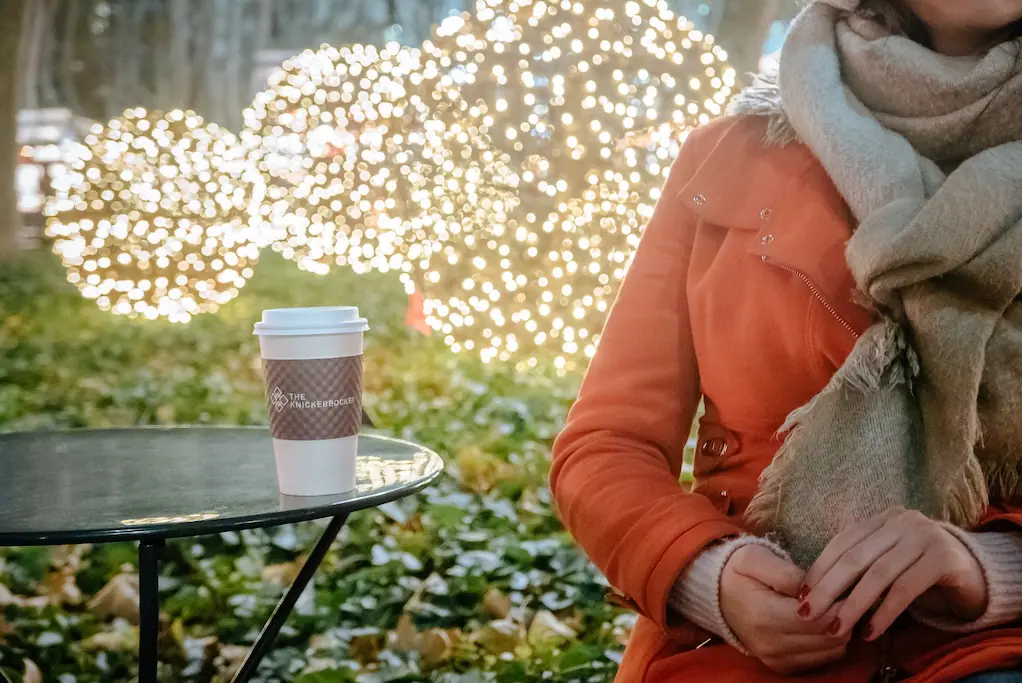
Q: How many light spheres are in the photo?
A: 4